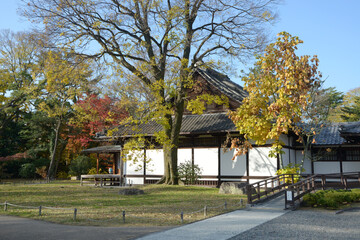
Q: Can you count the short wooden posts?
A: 8